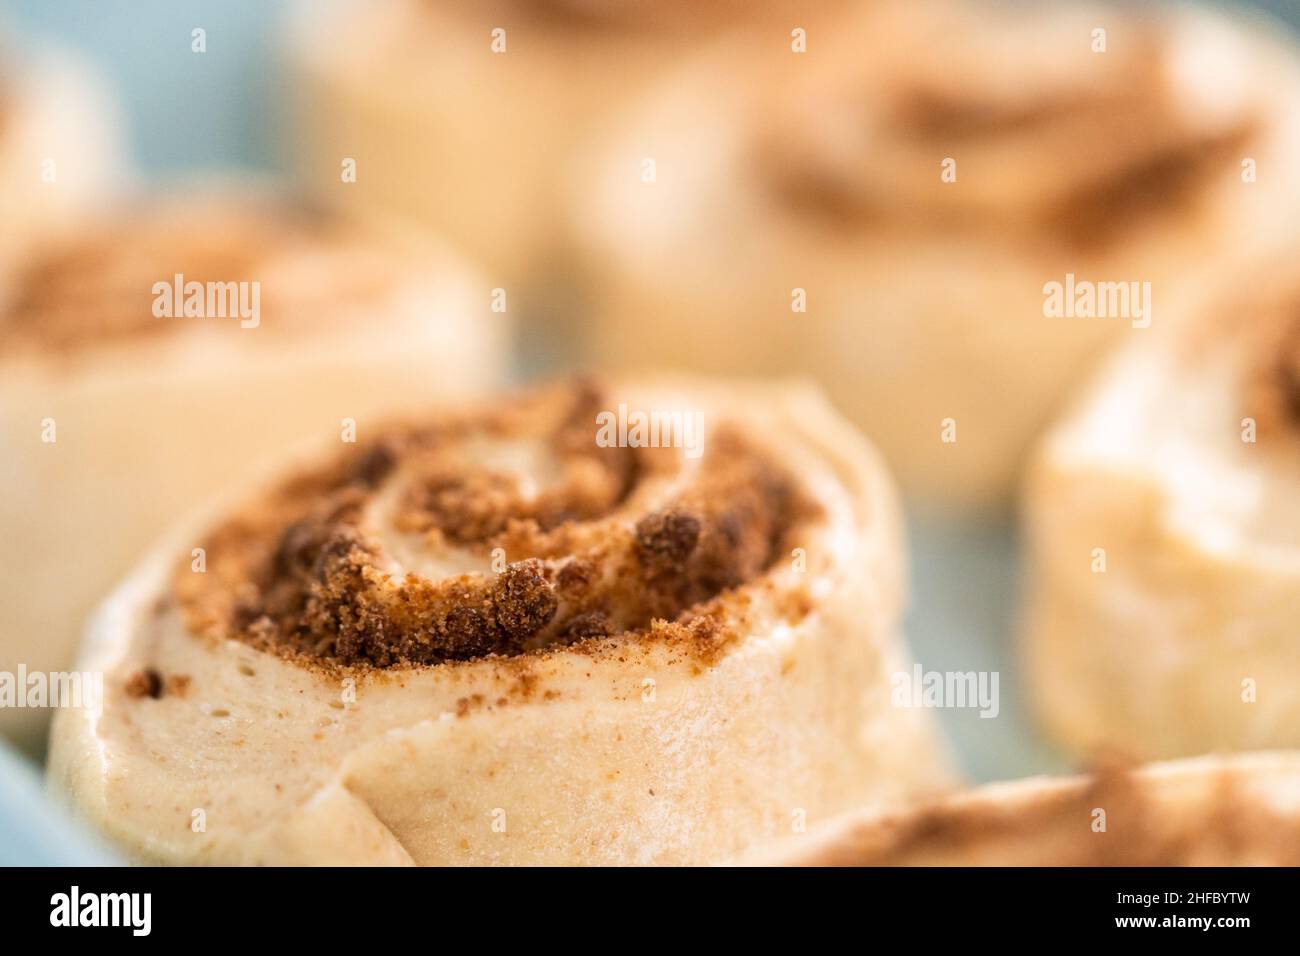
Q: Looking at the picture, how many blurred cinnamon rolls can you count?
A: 6